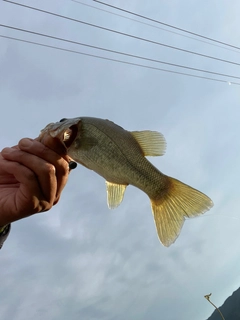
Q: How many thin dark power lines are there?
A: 5